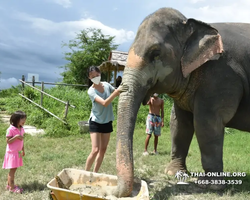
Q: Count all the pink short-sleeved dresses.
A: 1